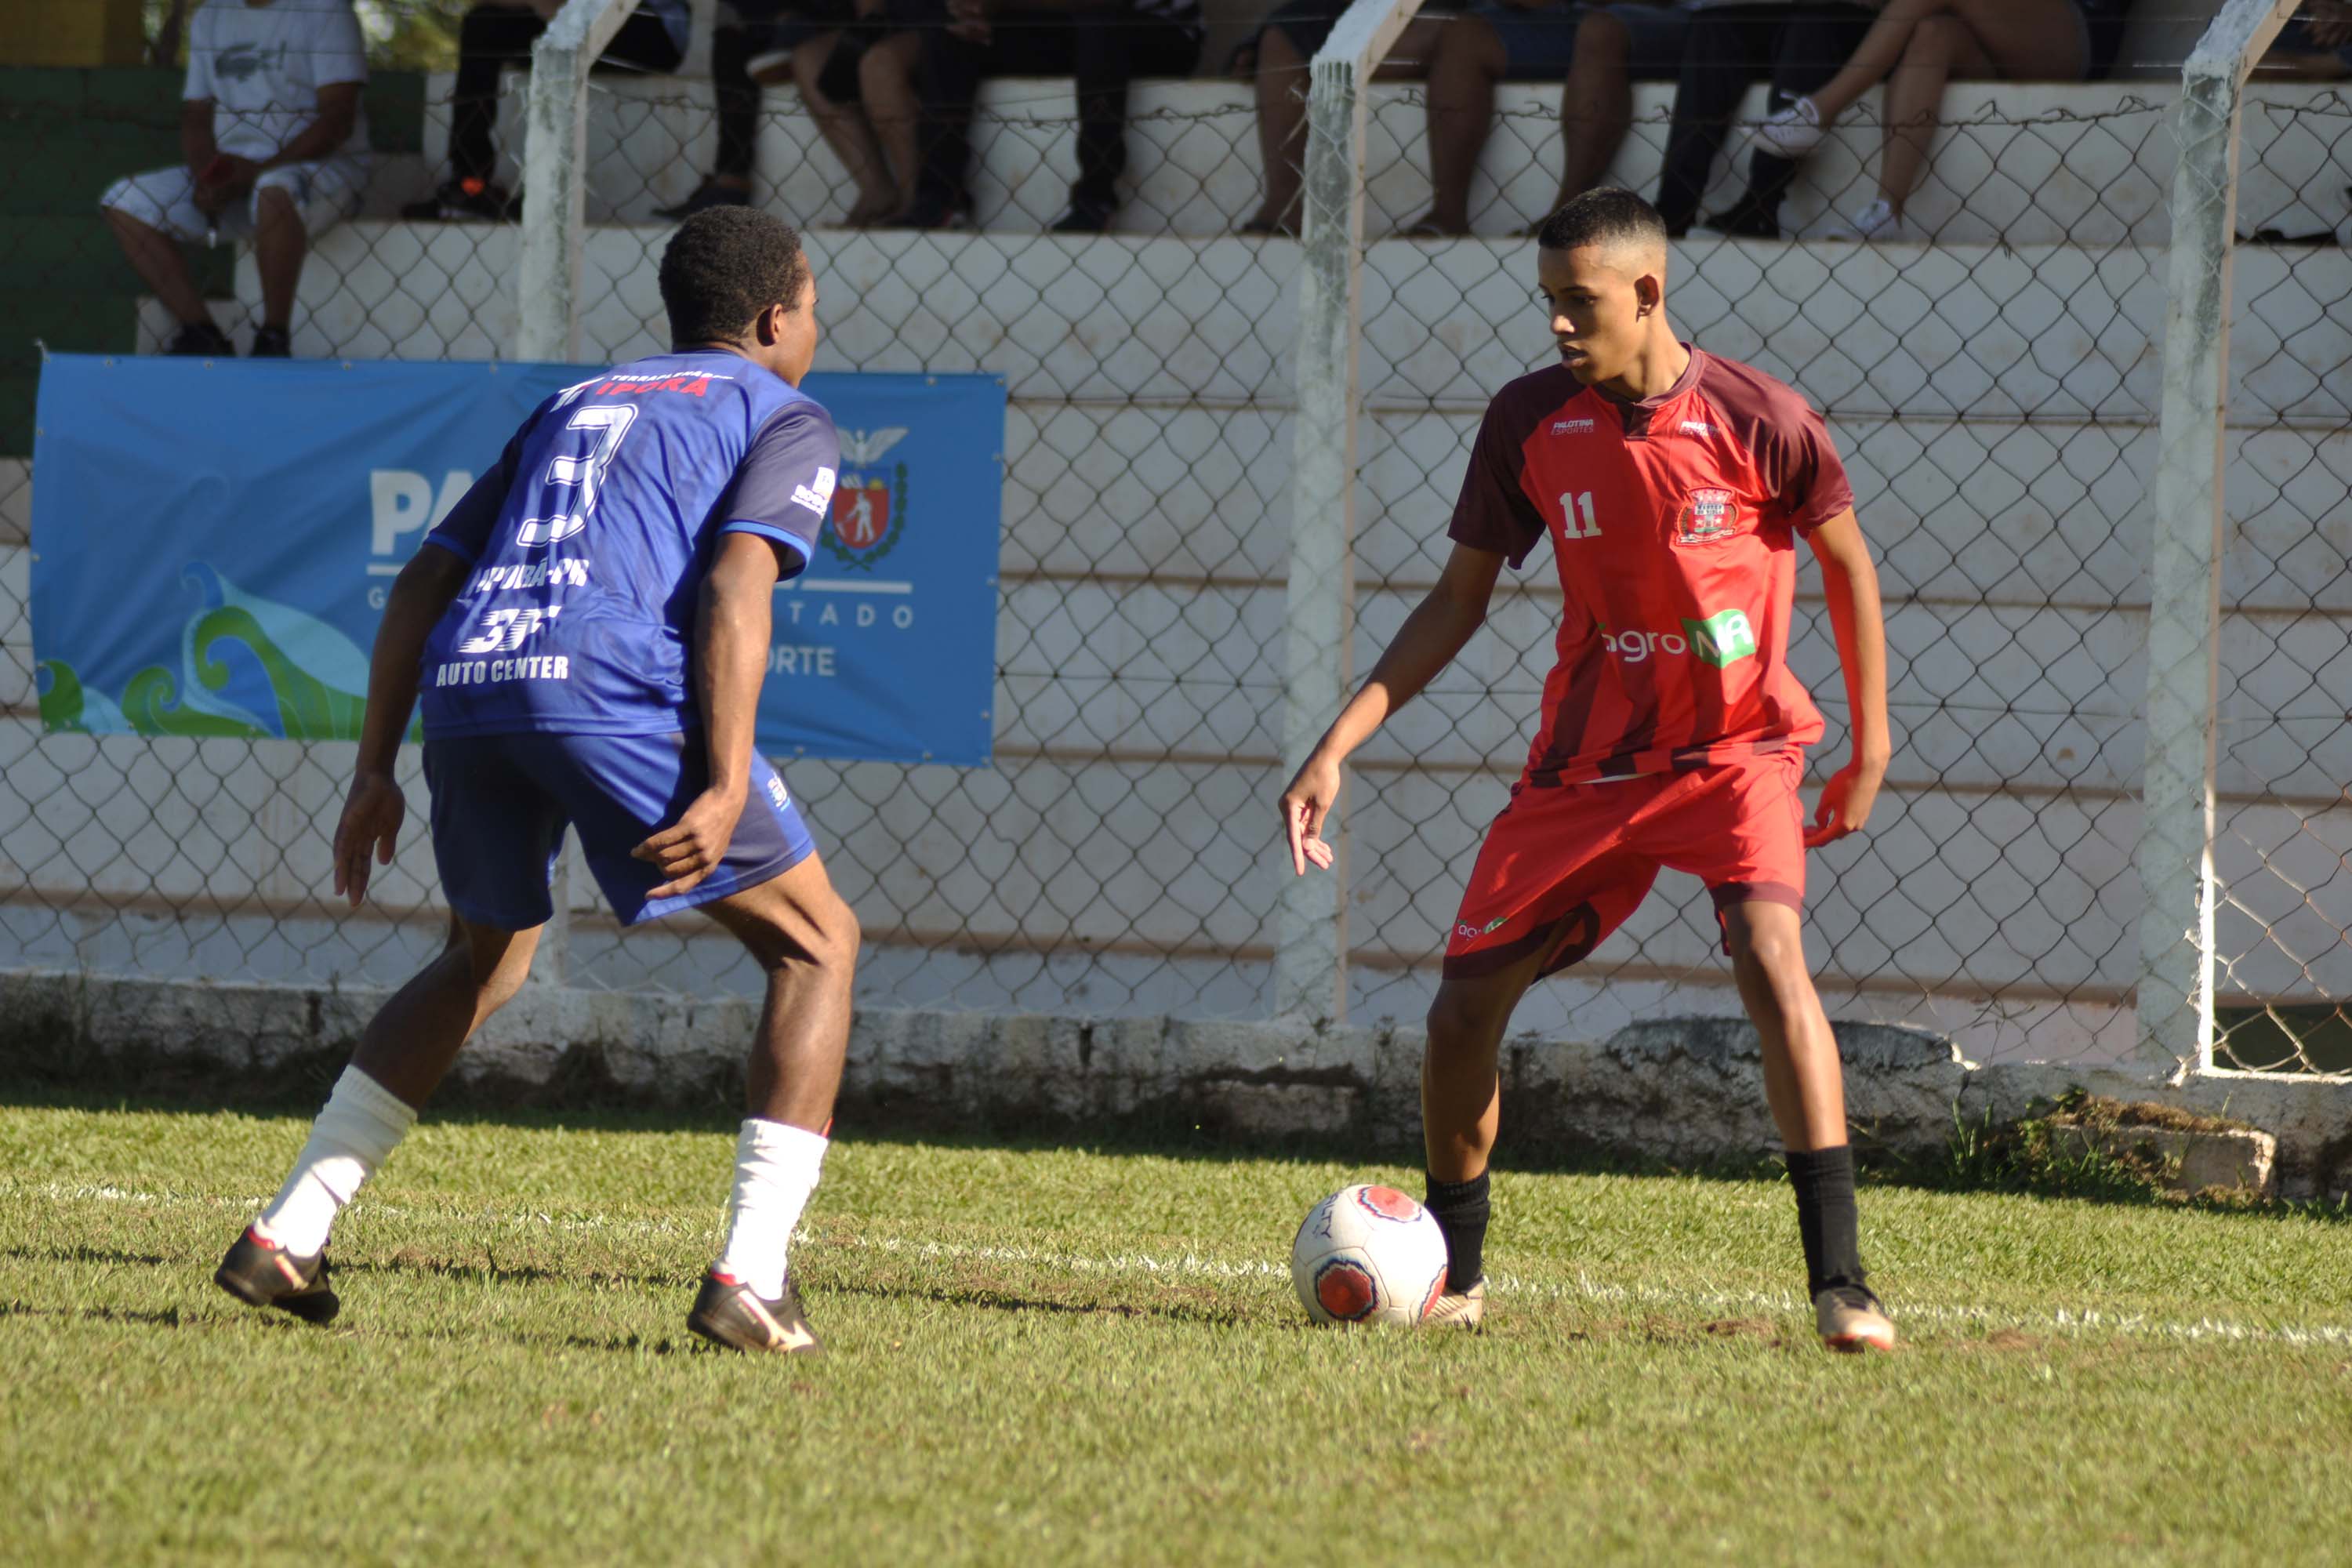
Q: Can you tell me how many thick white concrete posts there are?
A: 3